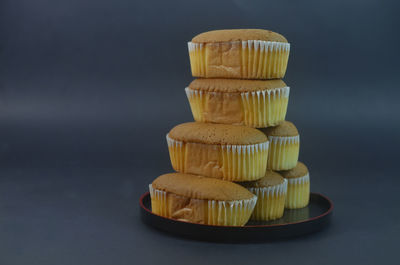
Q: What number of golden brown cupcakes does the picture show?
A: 7